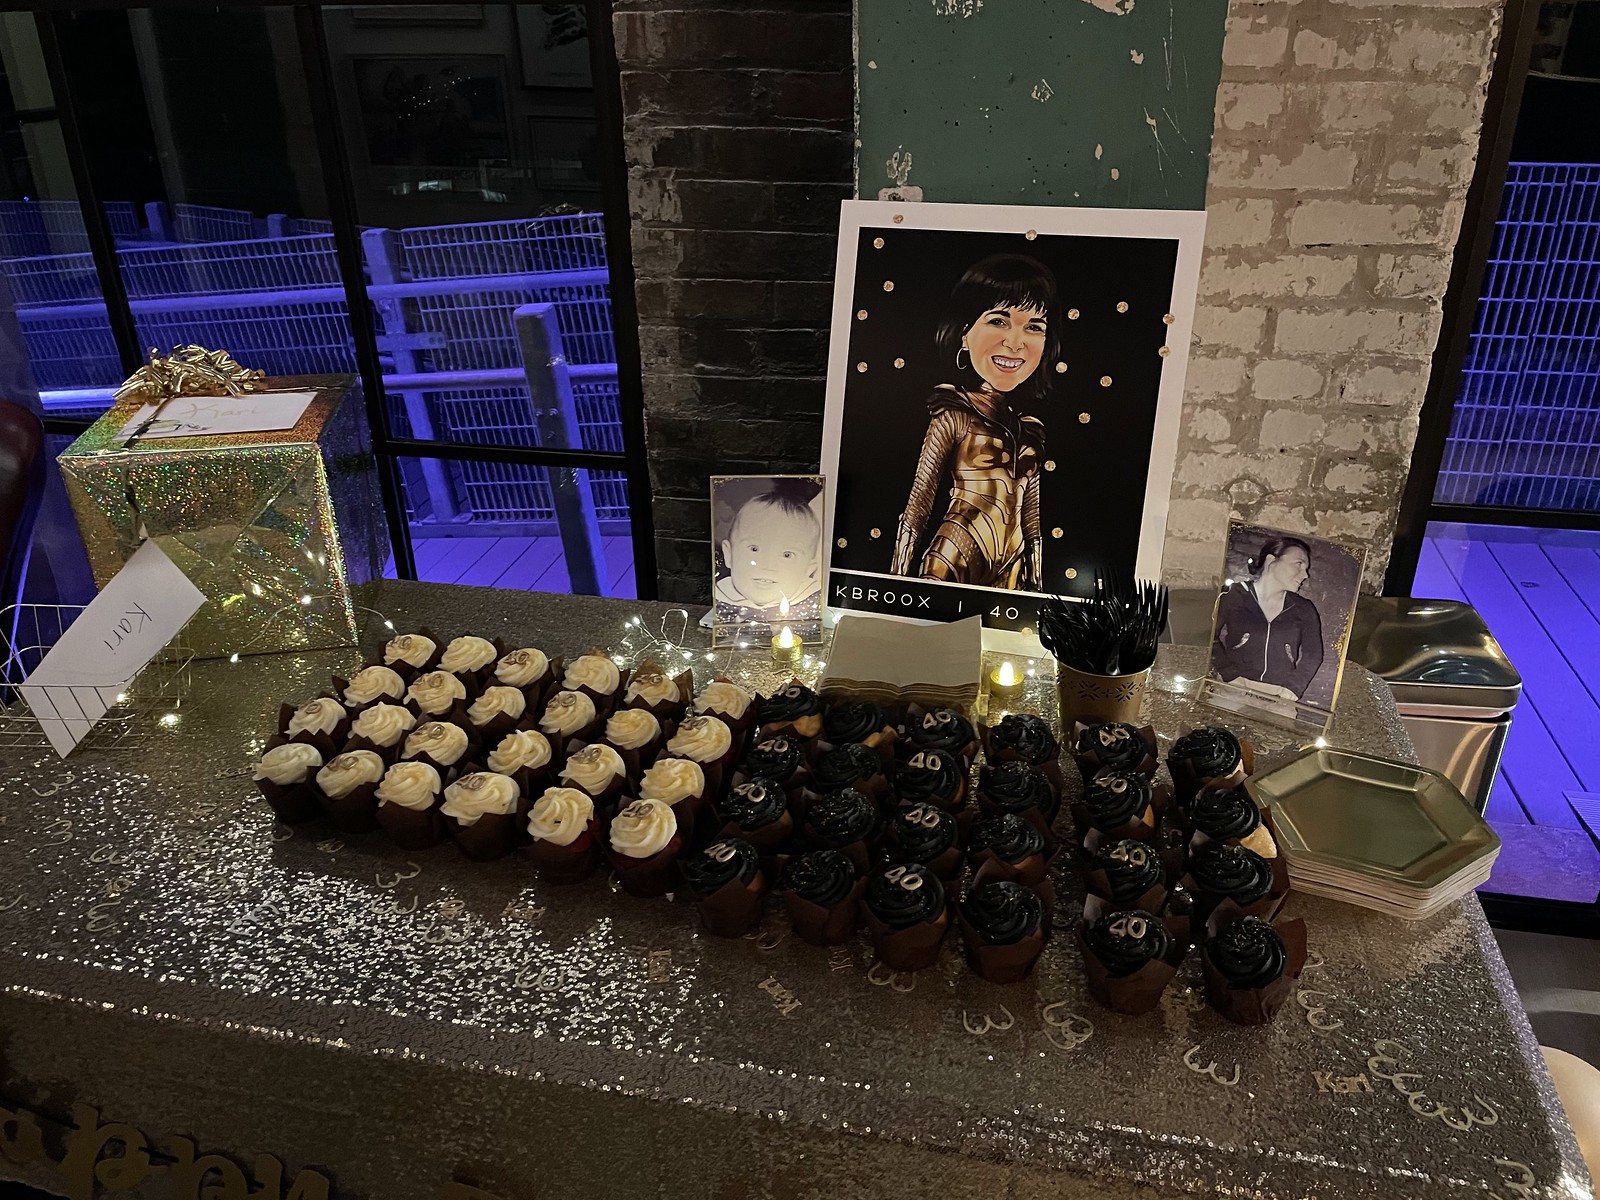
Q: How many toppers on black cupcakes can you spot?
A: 12